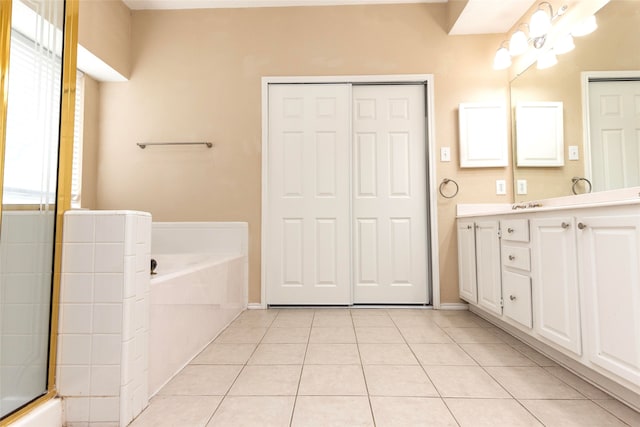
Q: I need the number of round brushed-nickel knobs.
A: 7